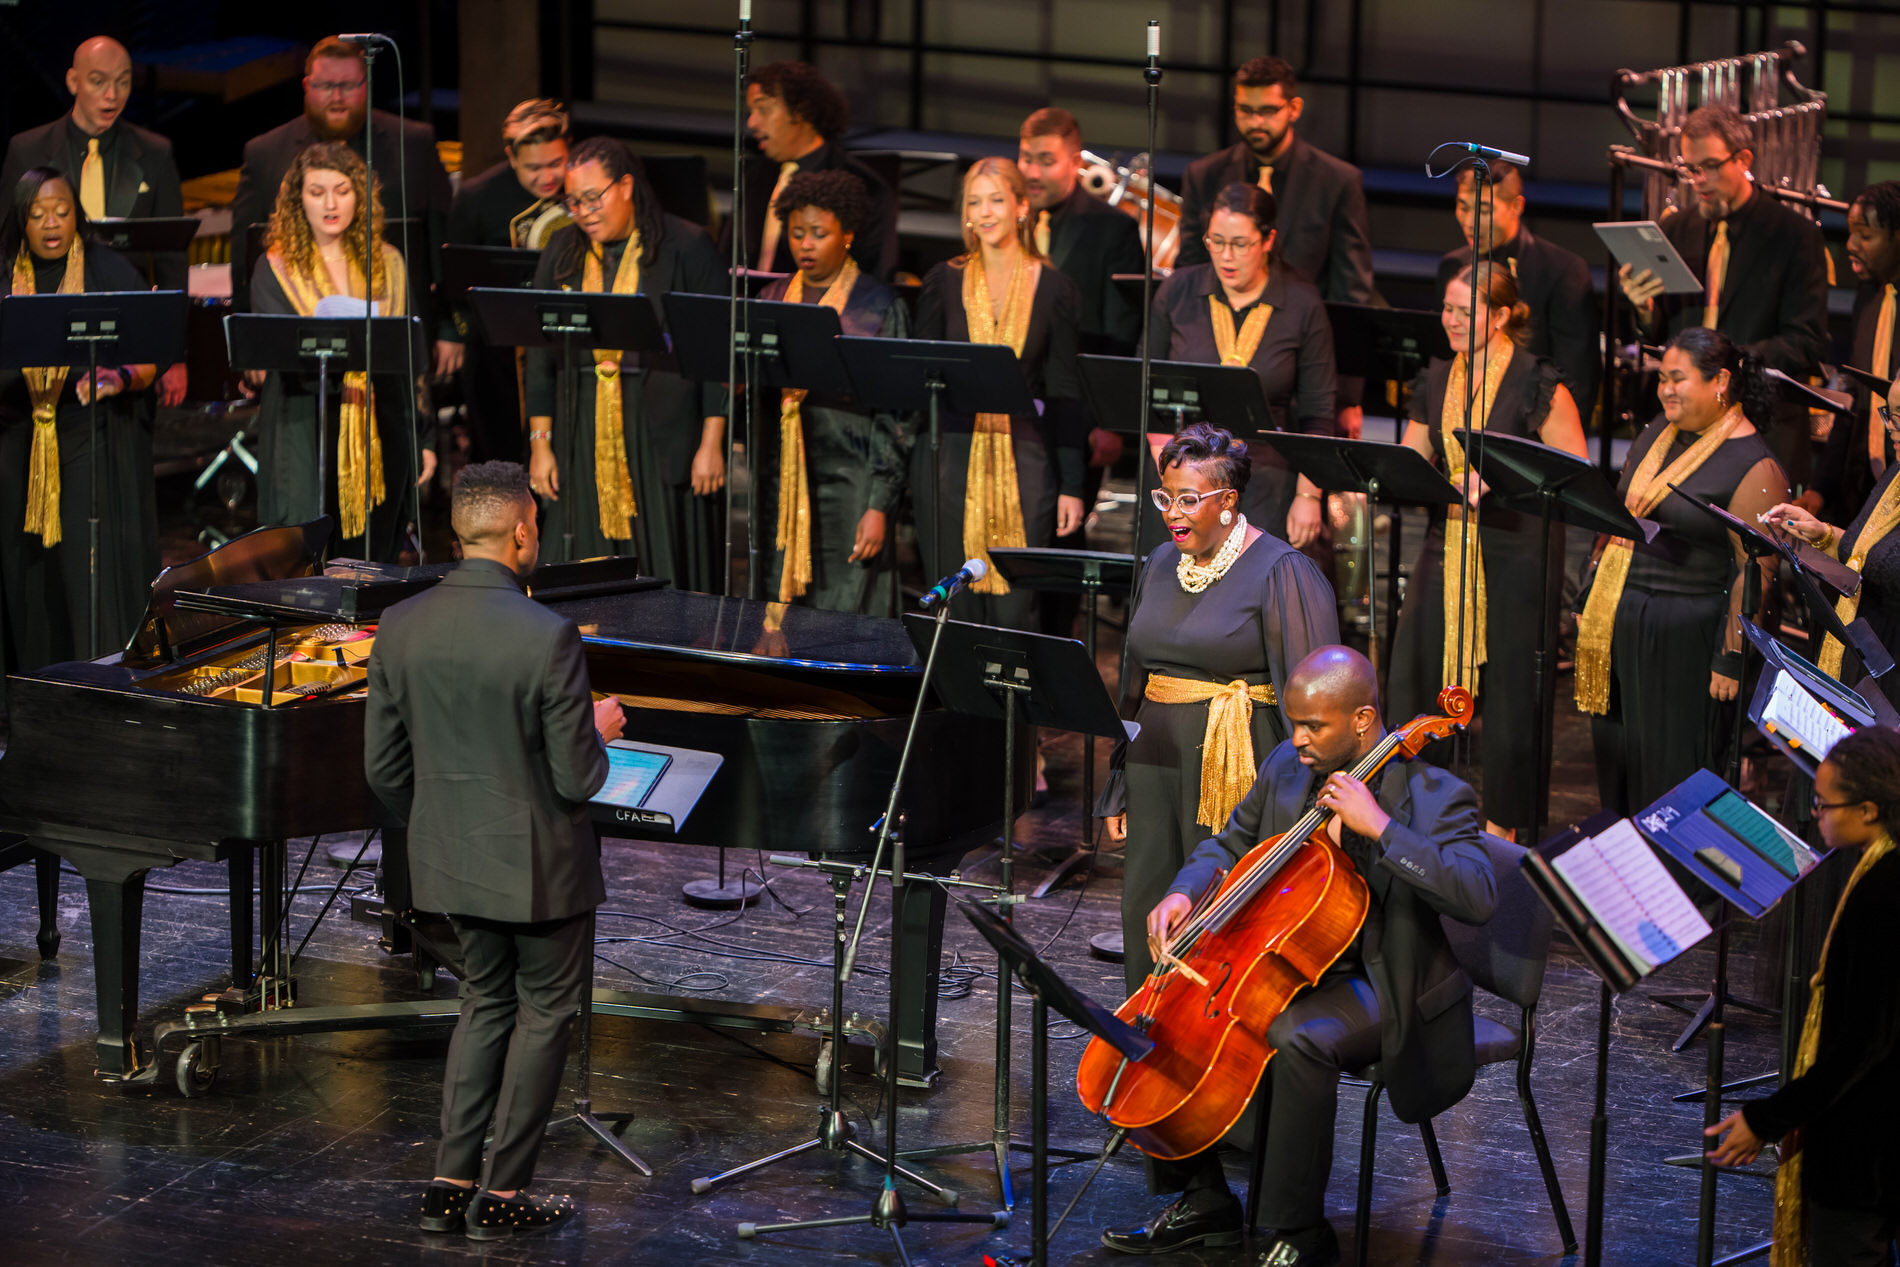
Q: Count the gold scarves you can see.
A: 11